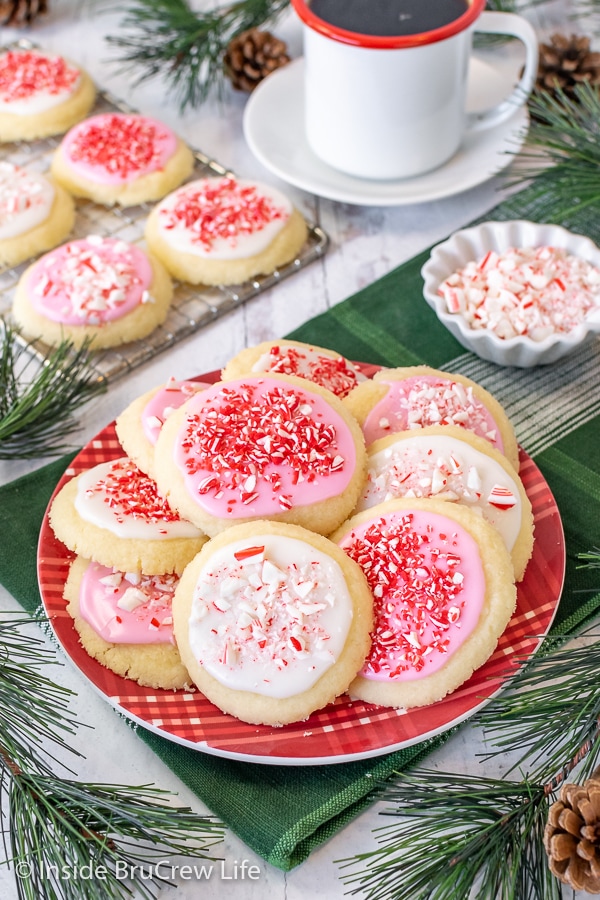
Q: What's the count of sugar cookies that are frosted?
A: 14